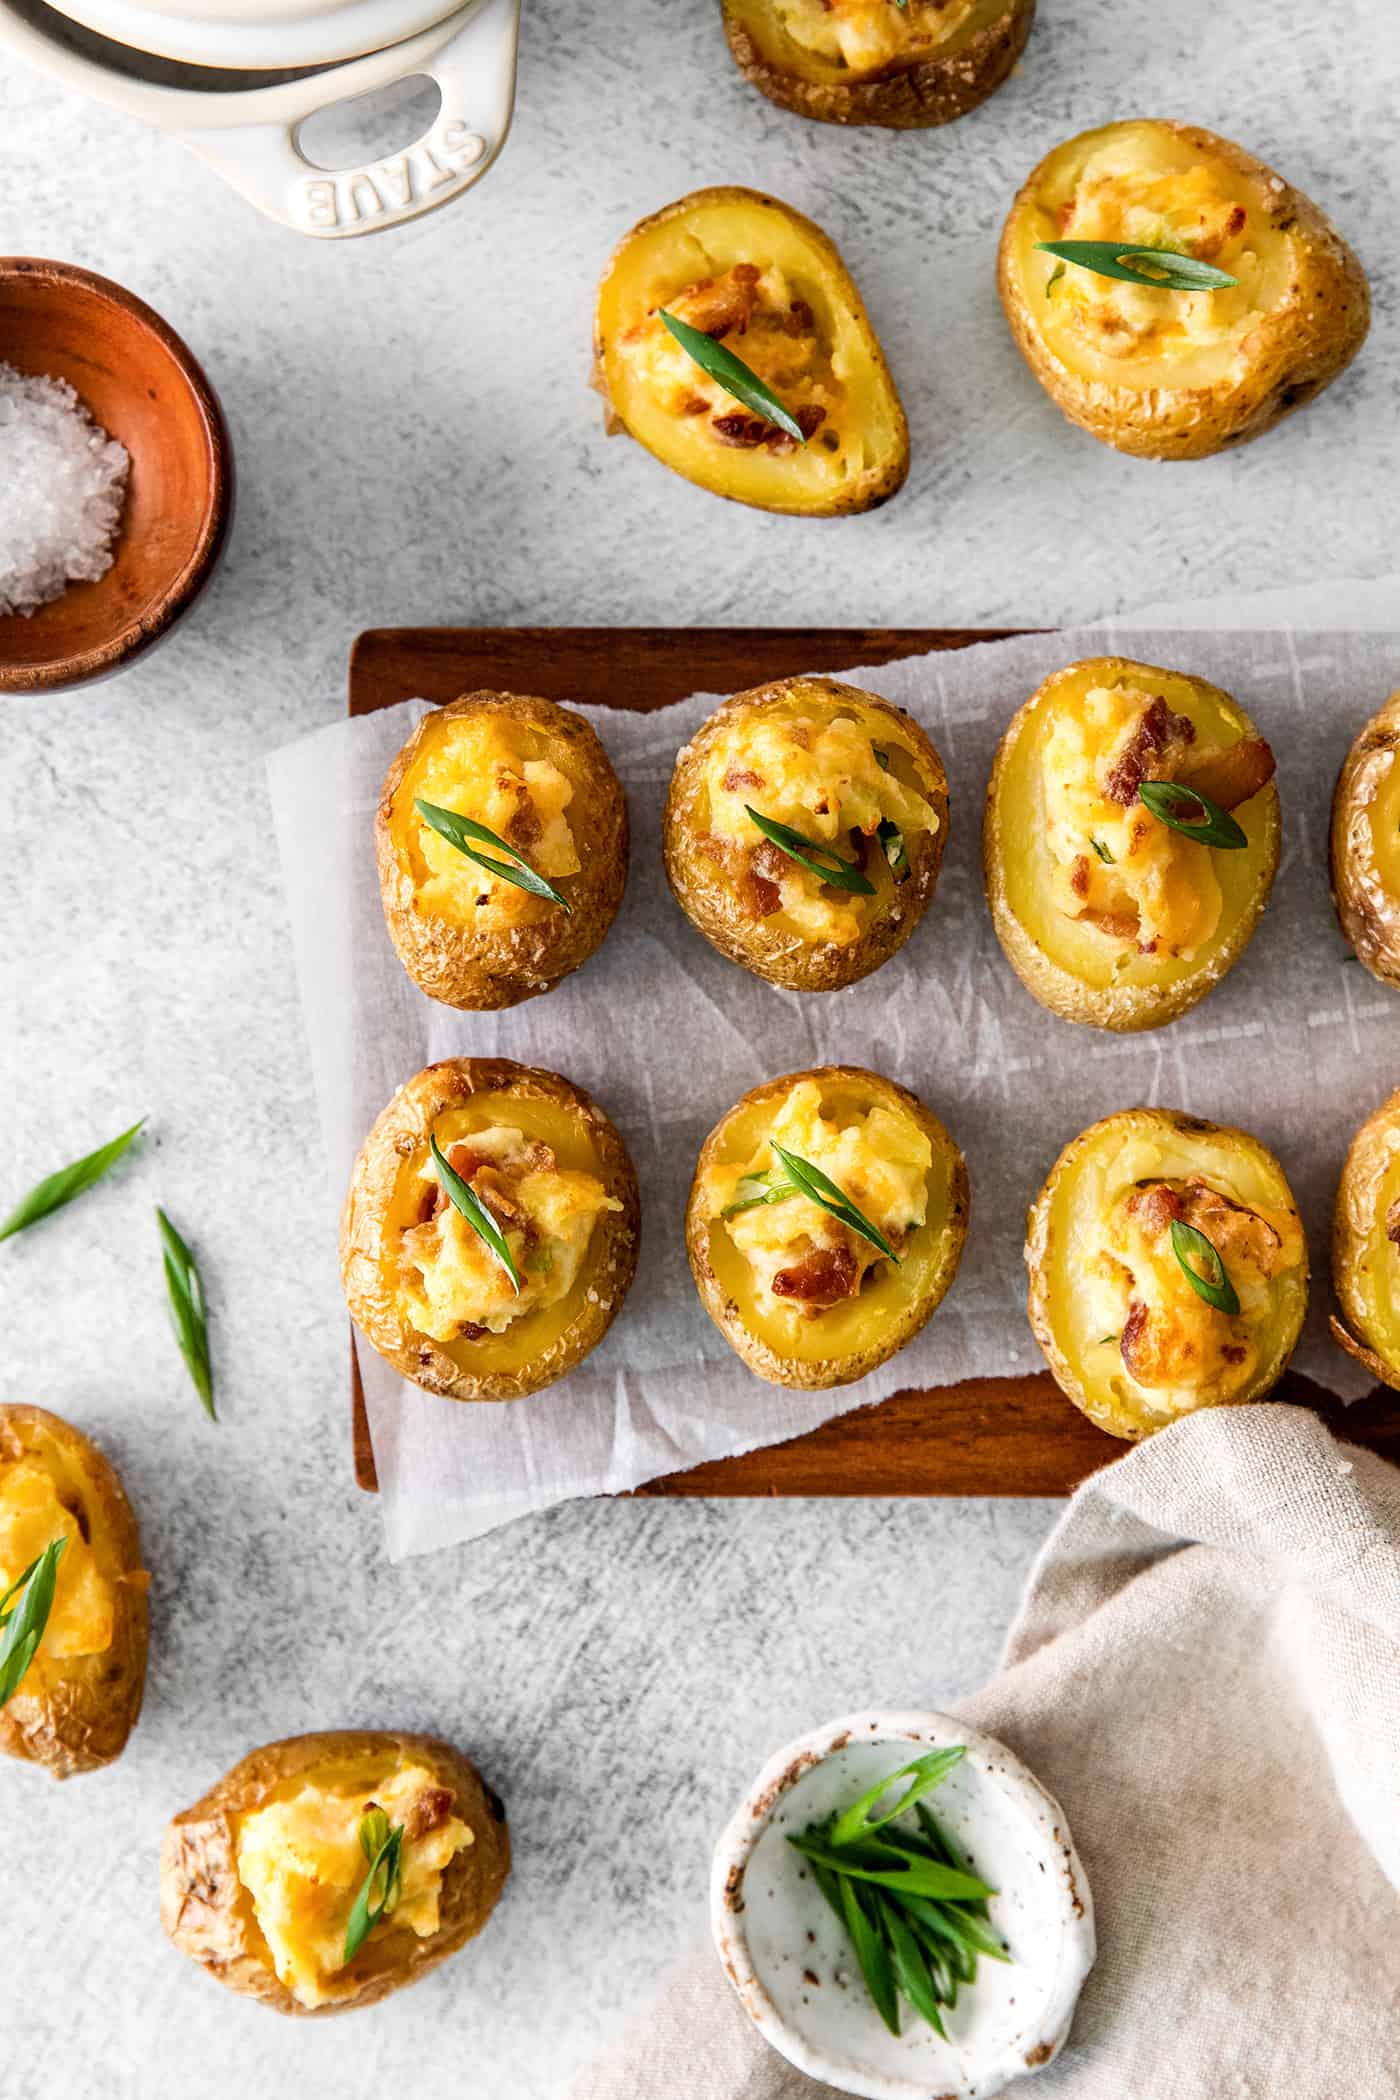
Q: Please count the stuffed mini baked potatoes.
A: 13